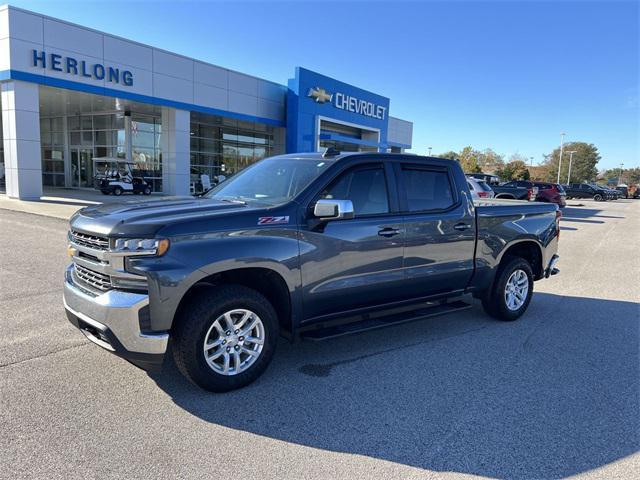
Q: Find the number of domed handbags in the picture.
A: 0